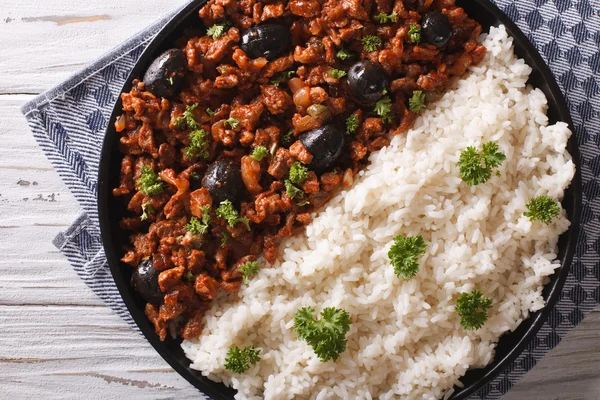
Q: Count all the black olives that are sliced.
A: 0